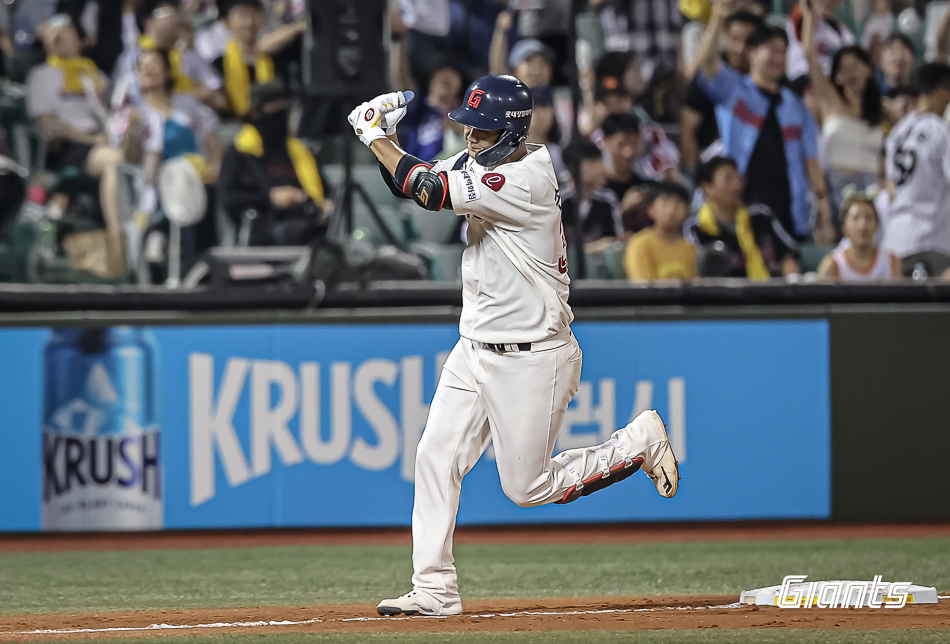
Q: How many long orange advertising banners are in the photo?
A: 0